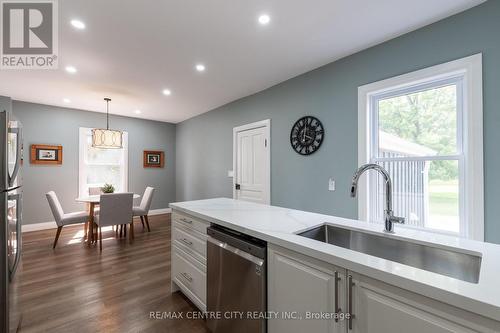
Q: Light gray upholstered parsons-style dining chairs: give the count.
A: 4